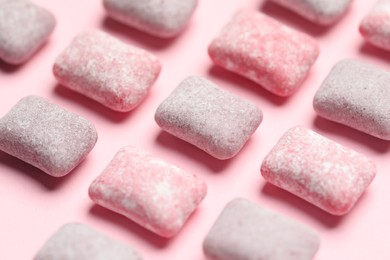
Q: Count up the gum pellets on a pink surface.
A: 13